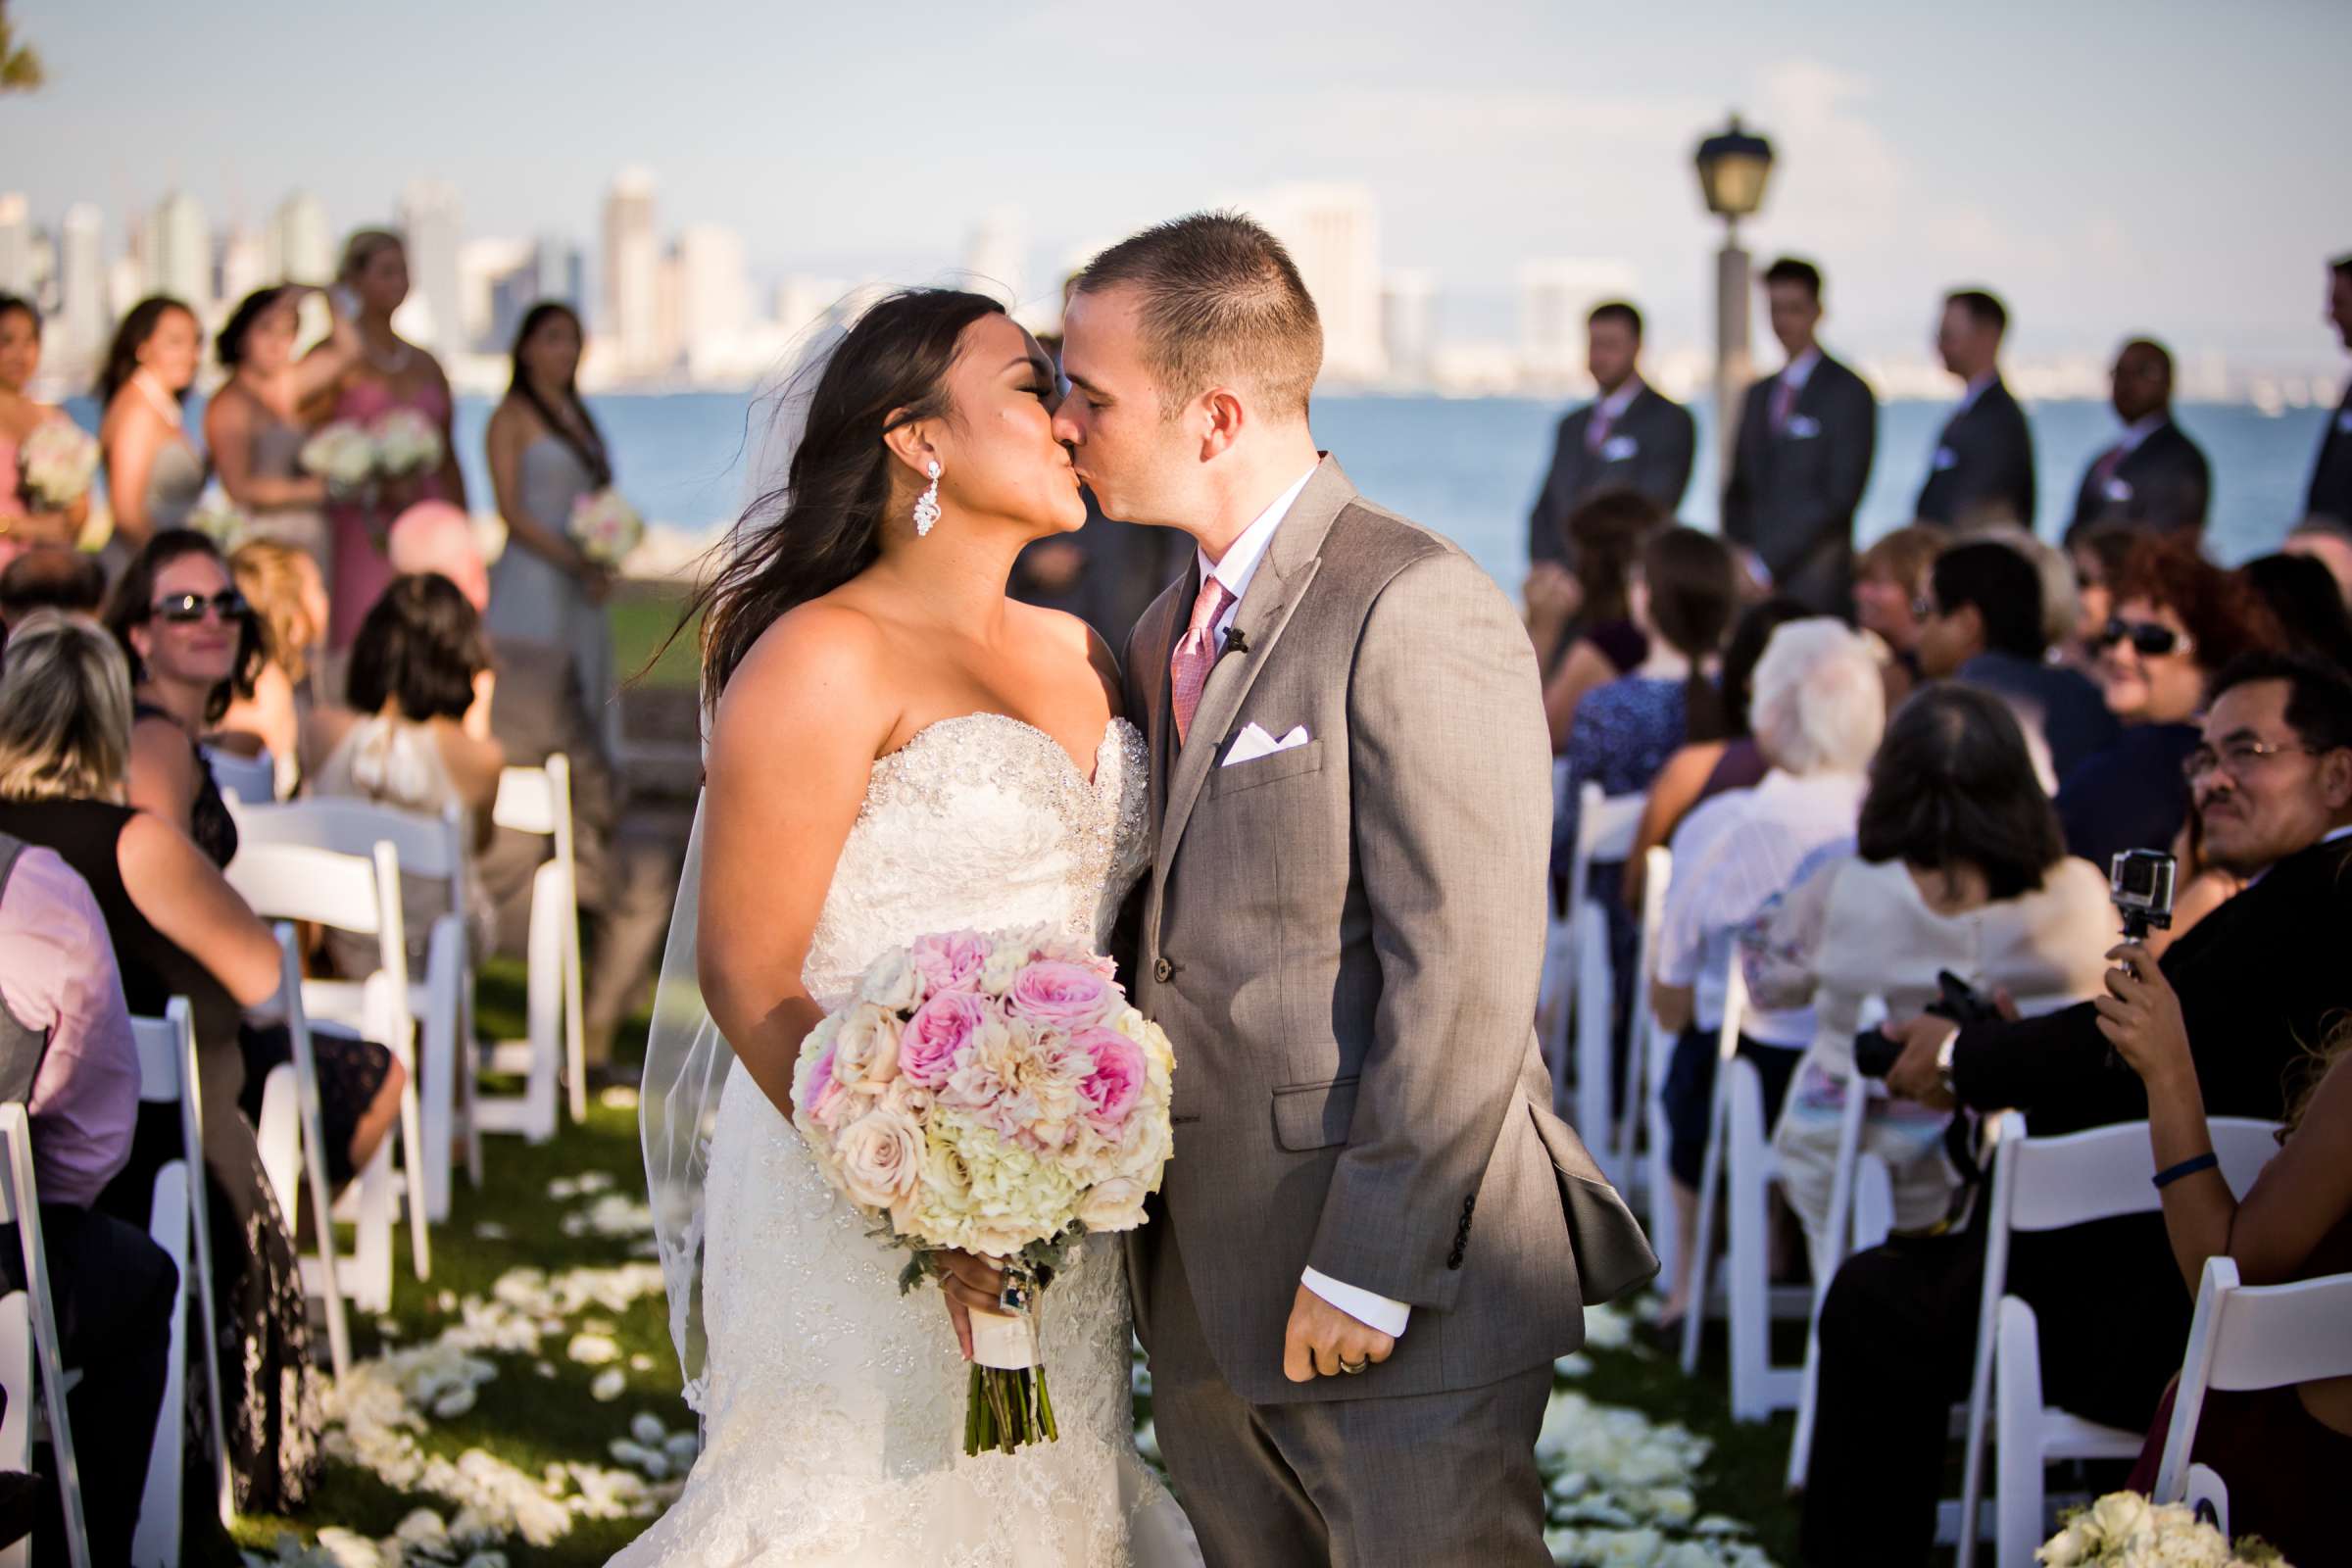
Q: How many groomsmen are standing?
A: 5